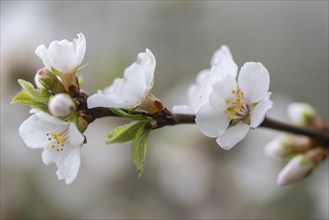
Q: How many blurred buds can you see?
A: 3